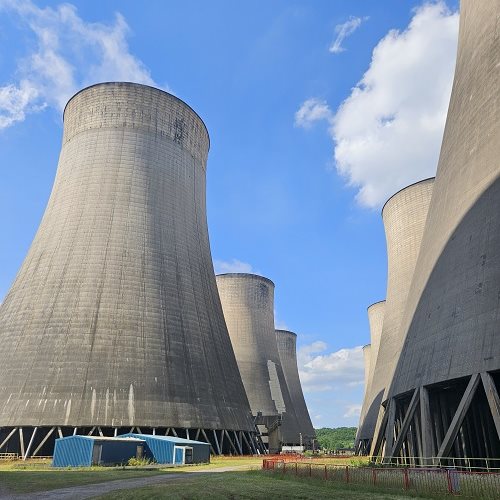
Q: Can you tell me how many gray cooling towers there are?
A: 7